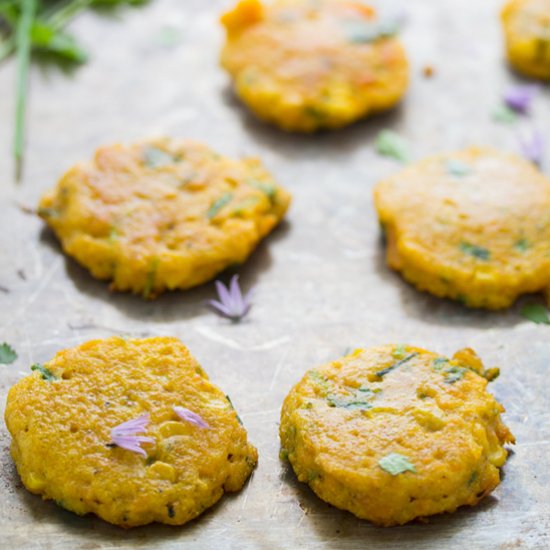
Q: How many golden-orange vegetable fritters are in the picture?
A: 6